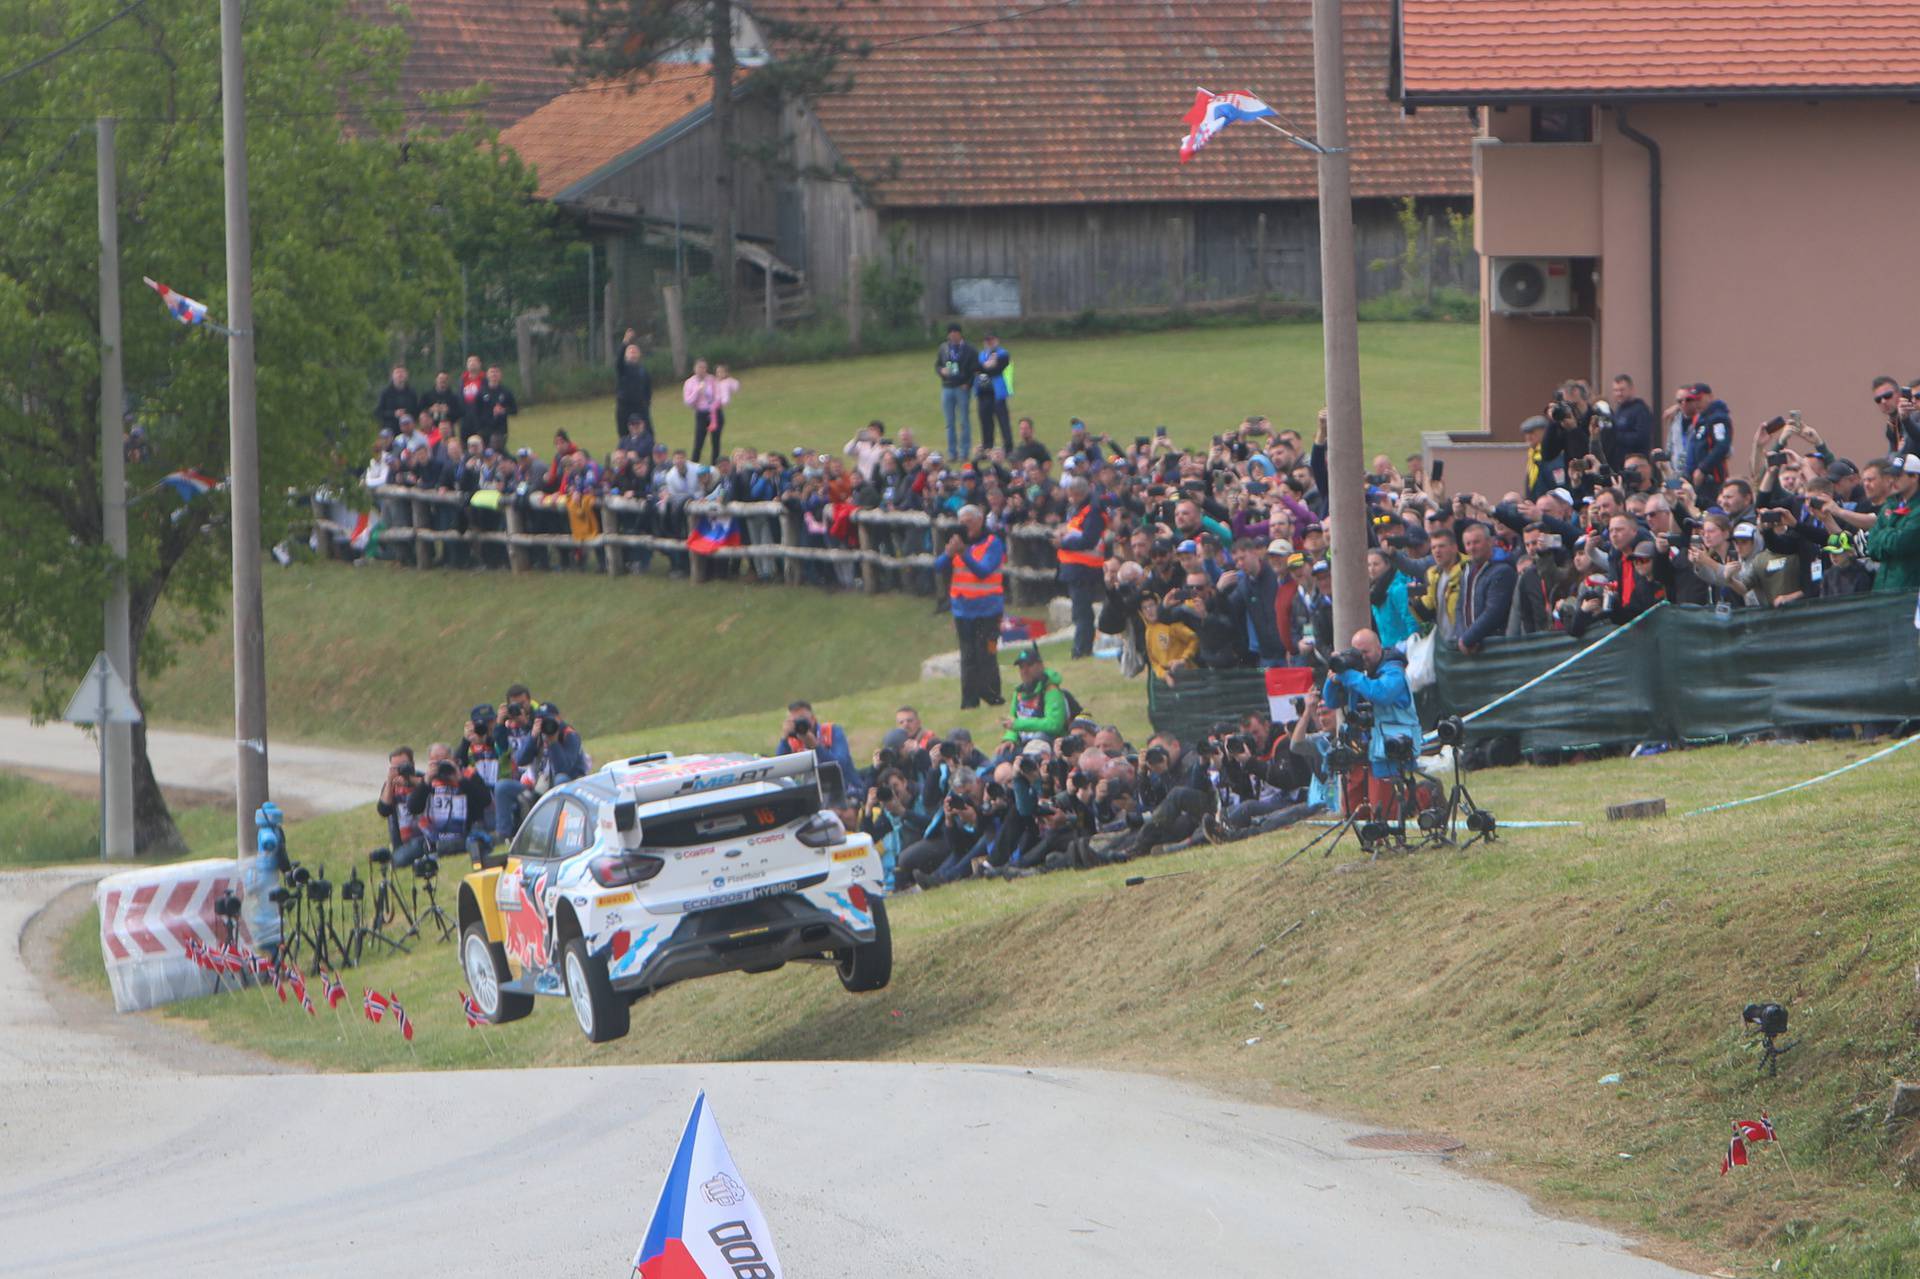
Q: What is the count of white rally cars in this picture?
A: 1